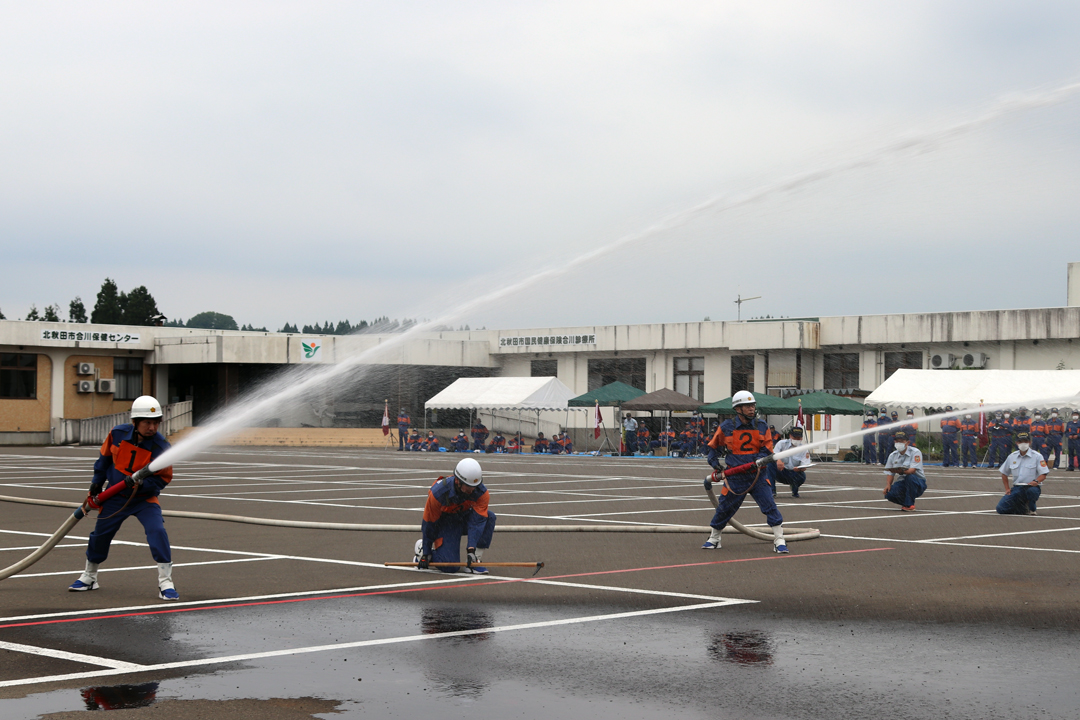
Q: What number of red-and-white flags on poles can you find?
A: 4